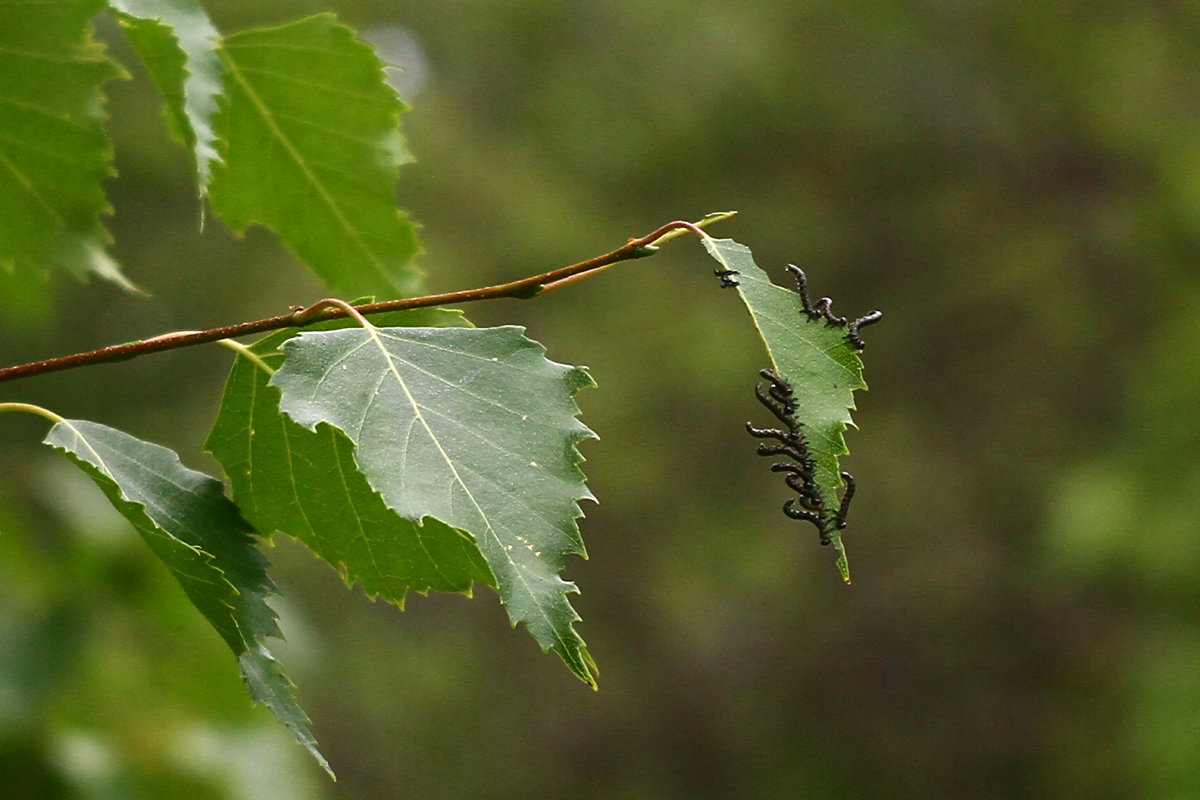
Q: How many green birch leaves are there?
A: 7